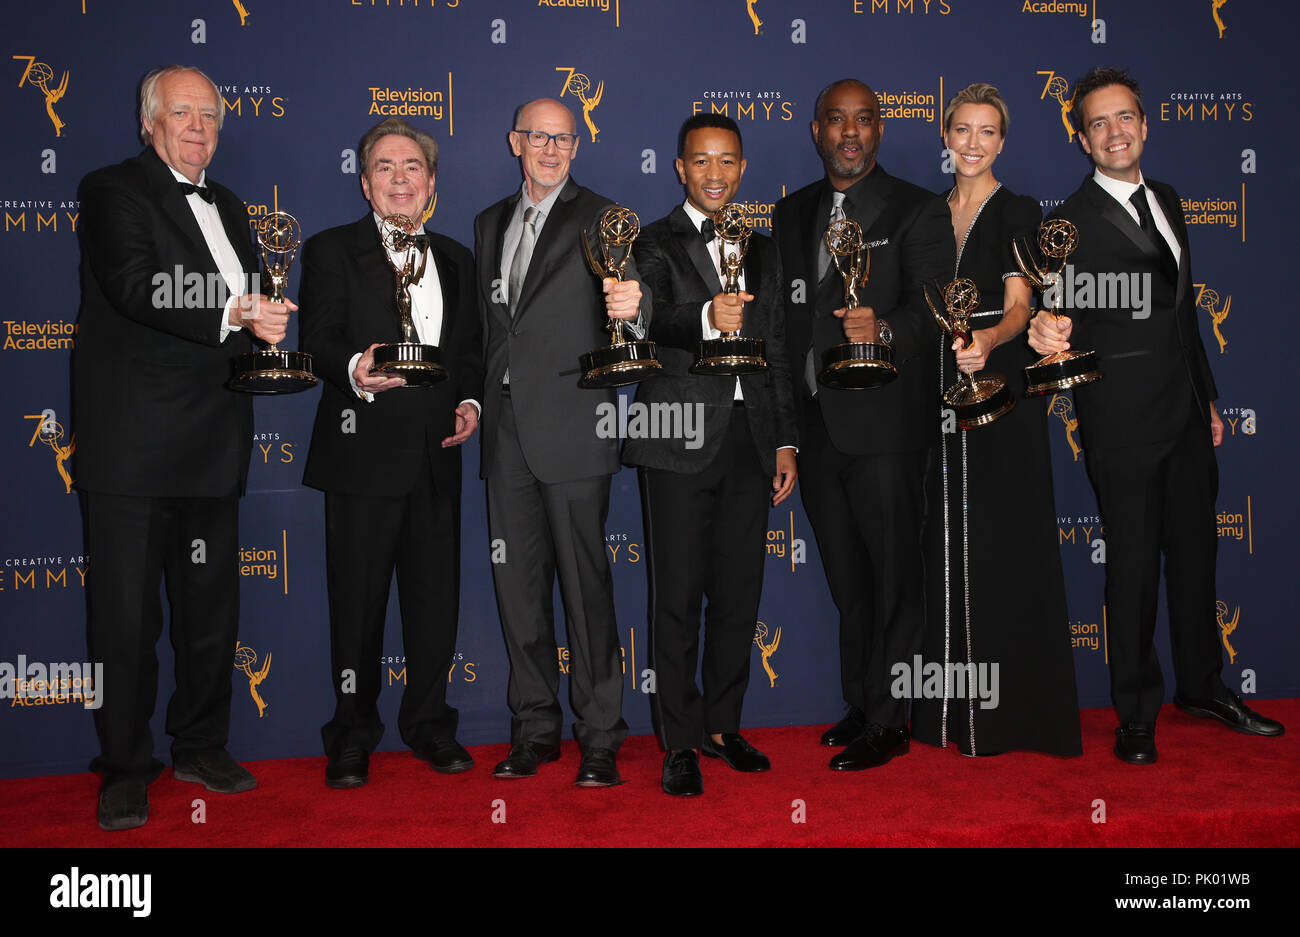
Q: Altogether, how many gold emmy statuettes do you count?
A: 7